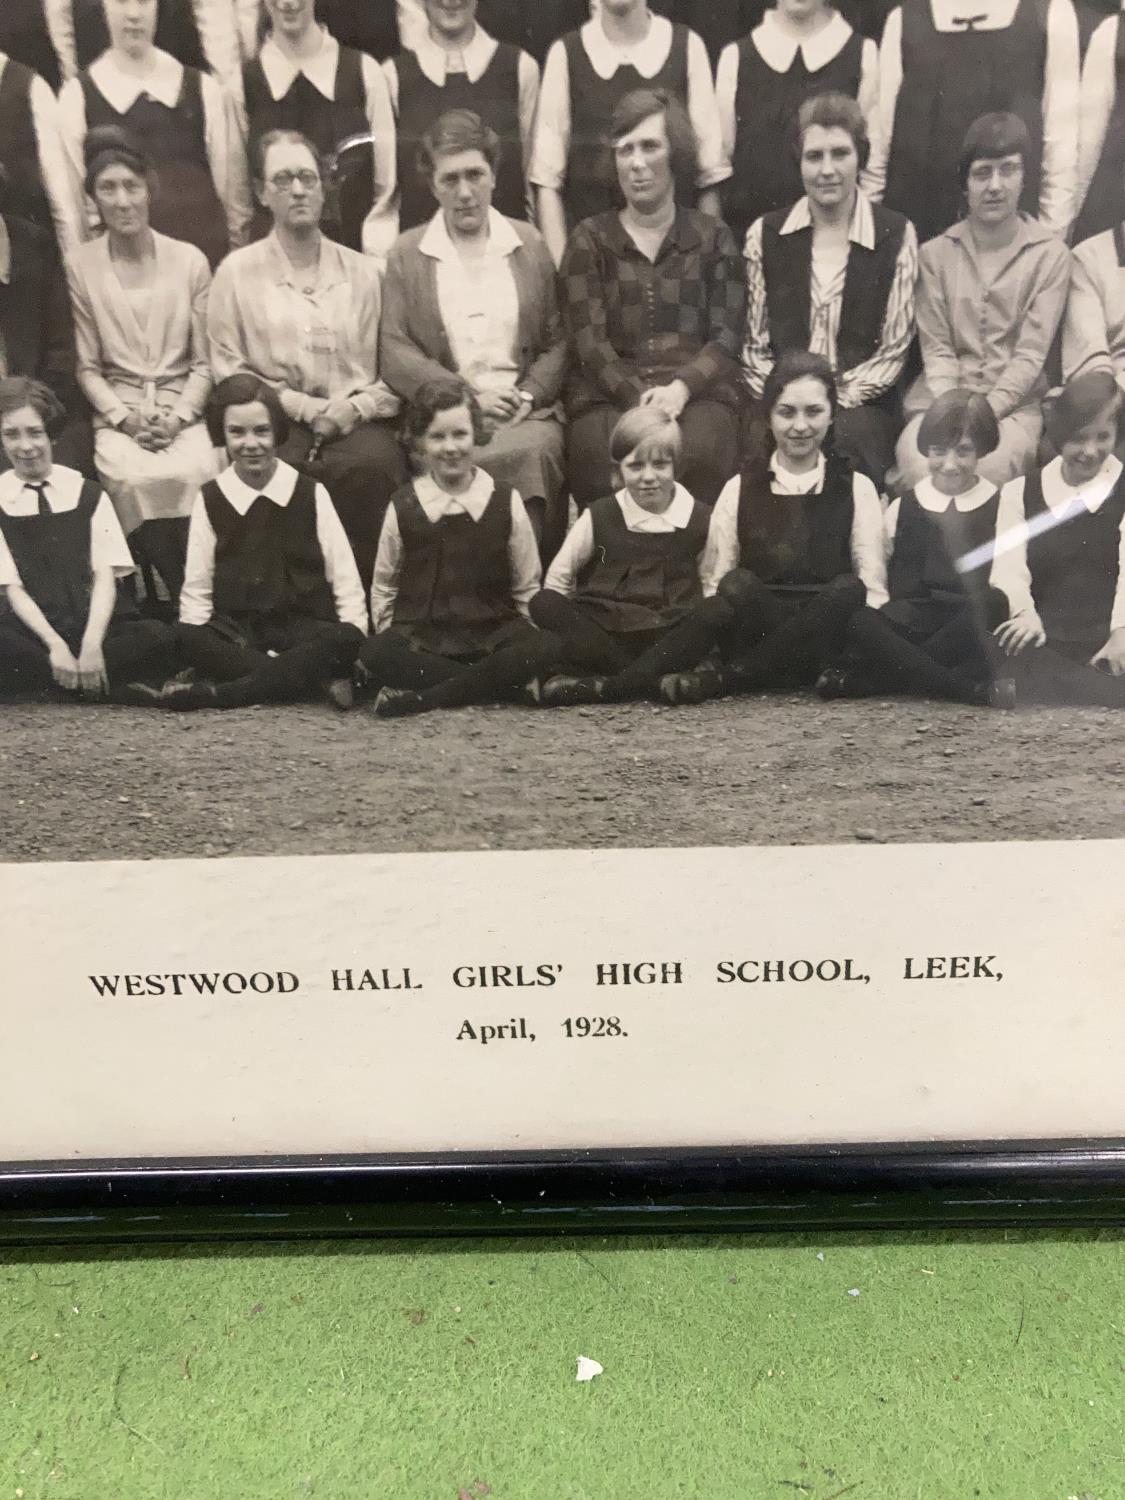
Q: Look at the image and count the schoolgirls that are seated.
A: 7